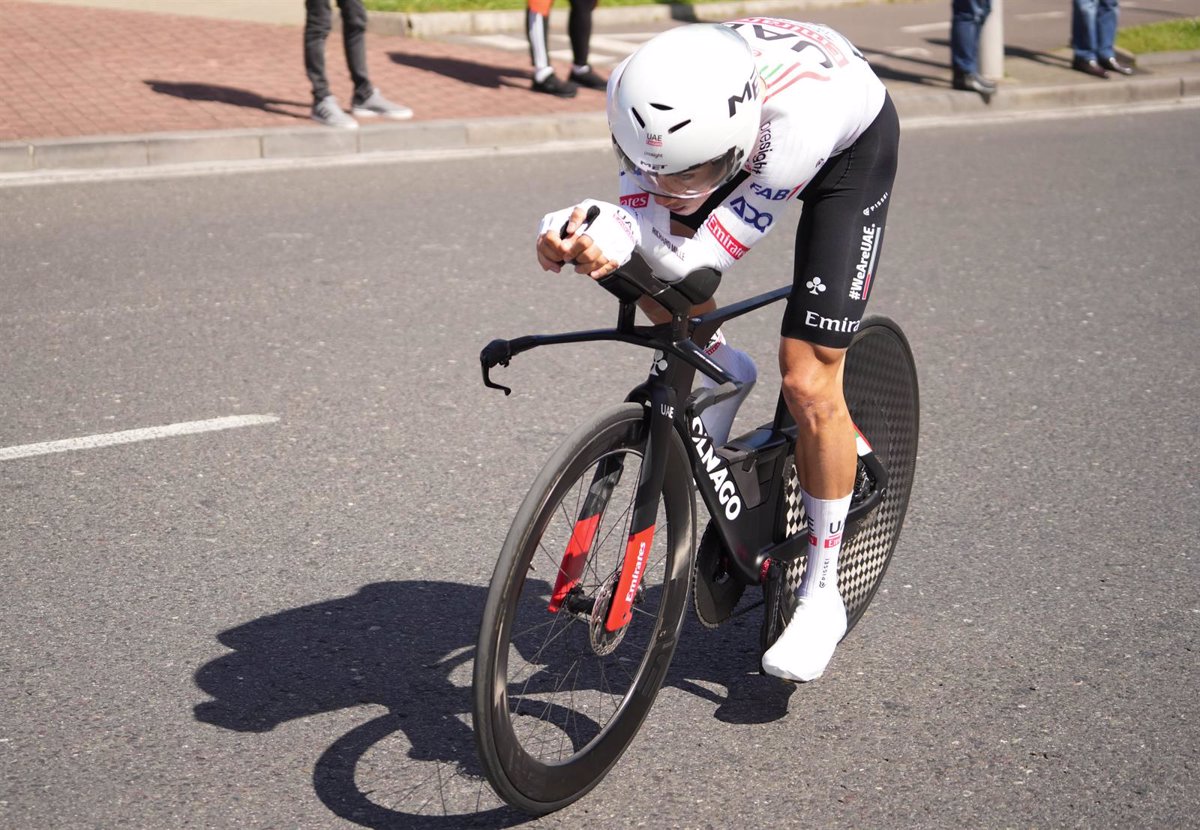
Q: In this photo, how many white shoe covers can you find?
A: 2